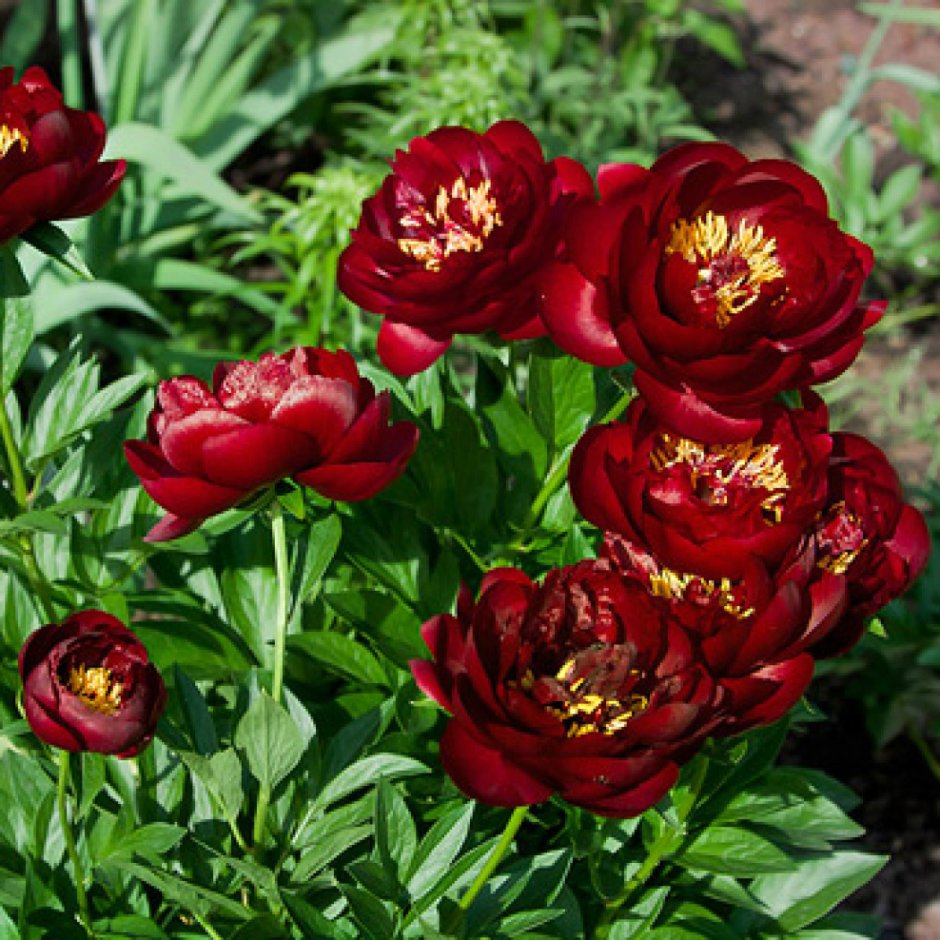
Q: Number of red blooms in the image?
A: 9